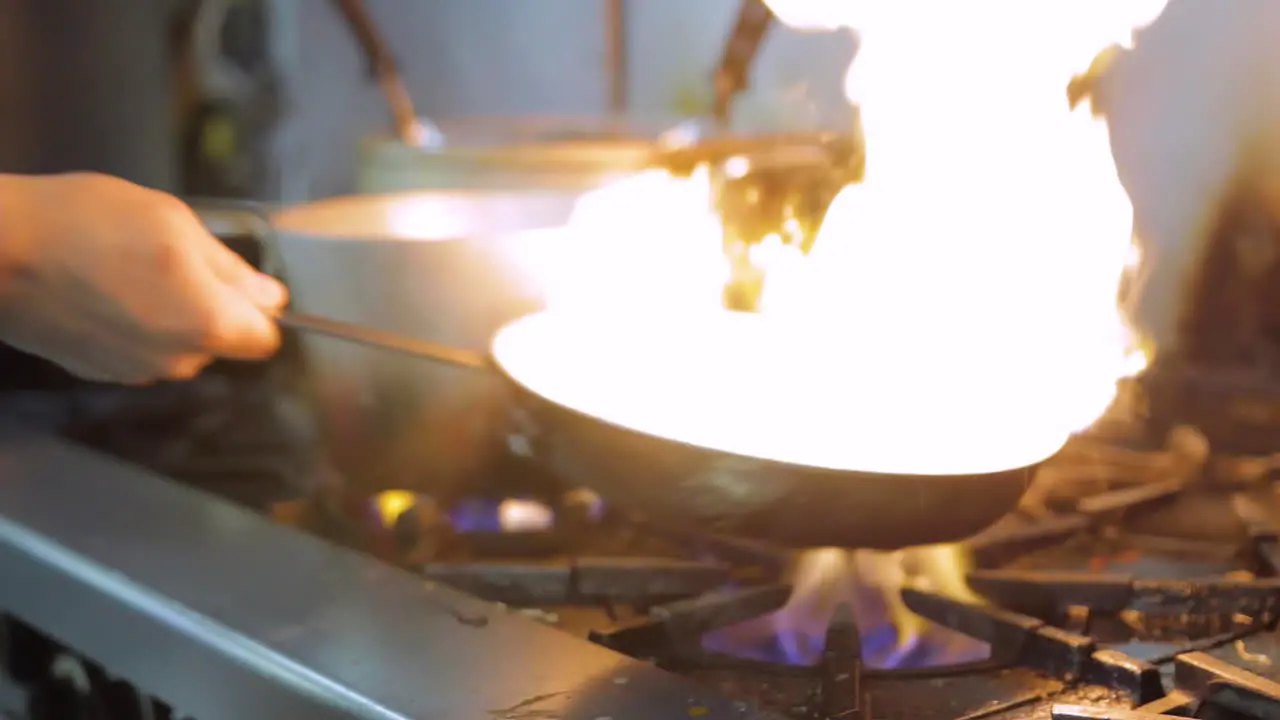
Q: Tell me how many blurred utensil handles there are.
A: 3